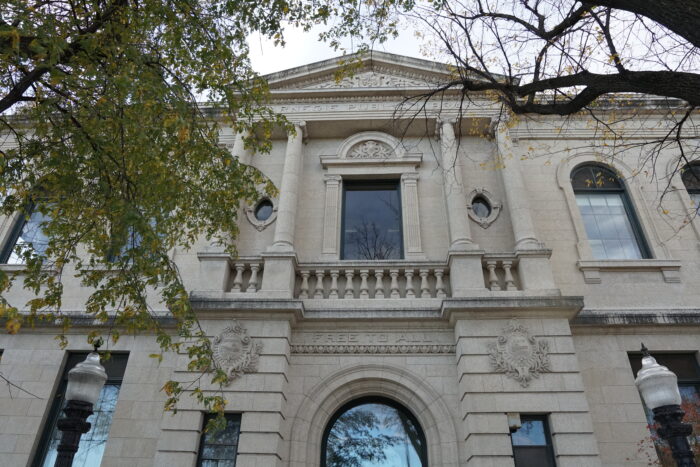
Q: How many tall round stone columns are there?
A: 4